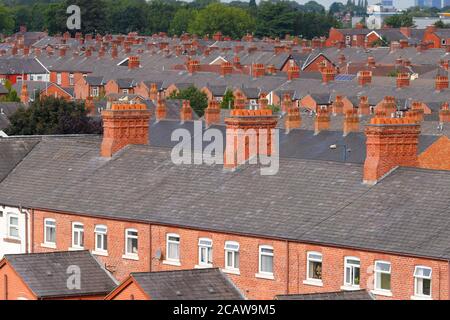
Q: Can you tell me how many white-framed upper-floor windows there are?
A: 13